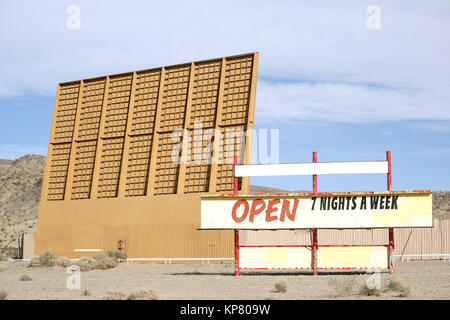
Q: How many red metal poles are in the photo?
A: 3